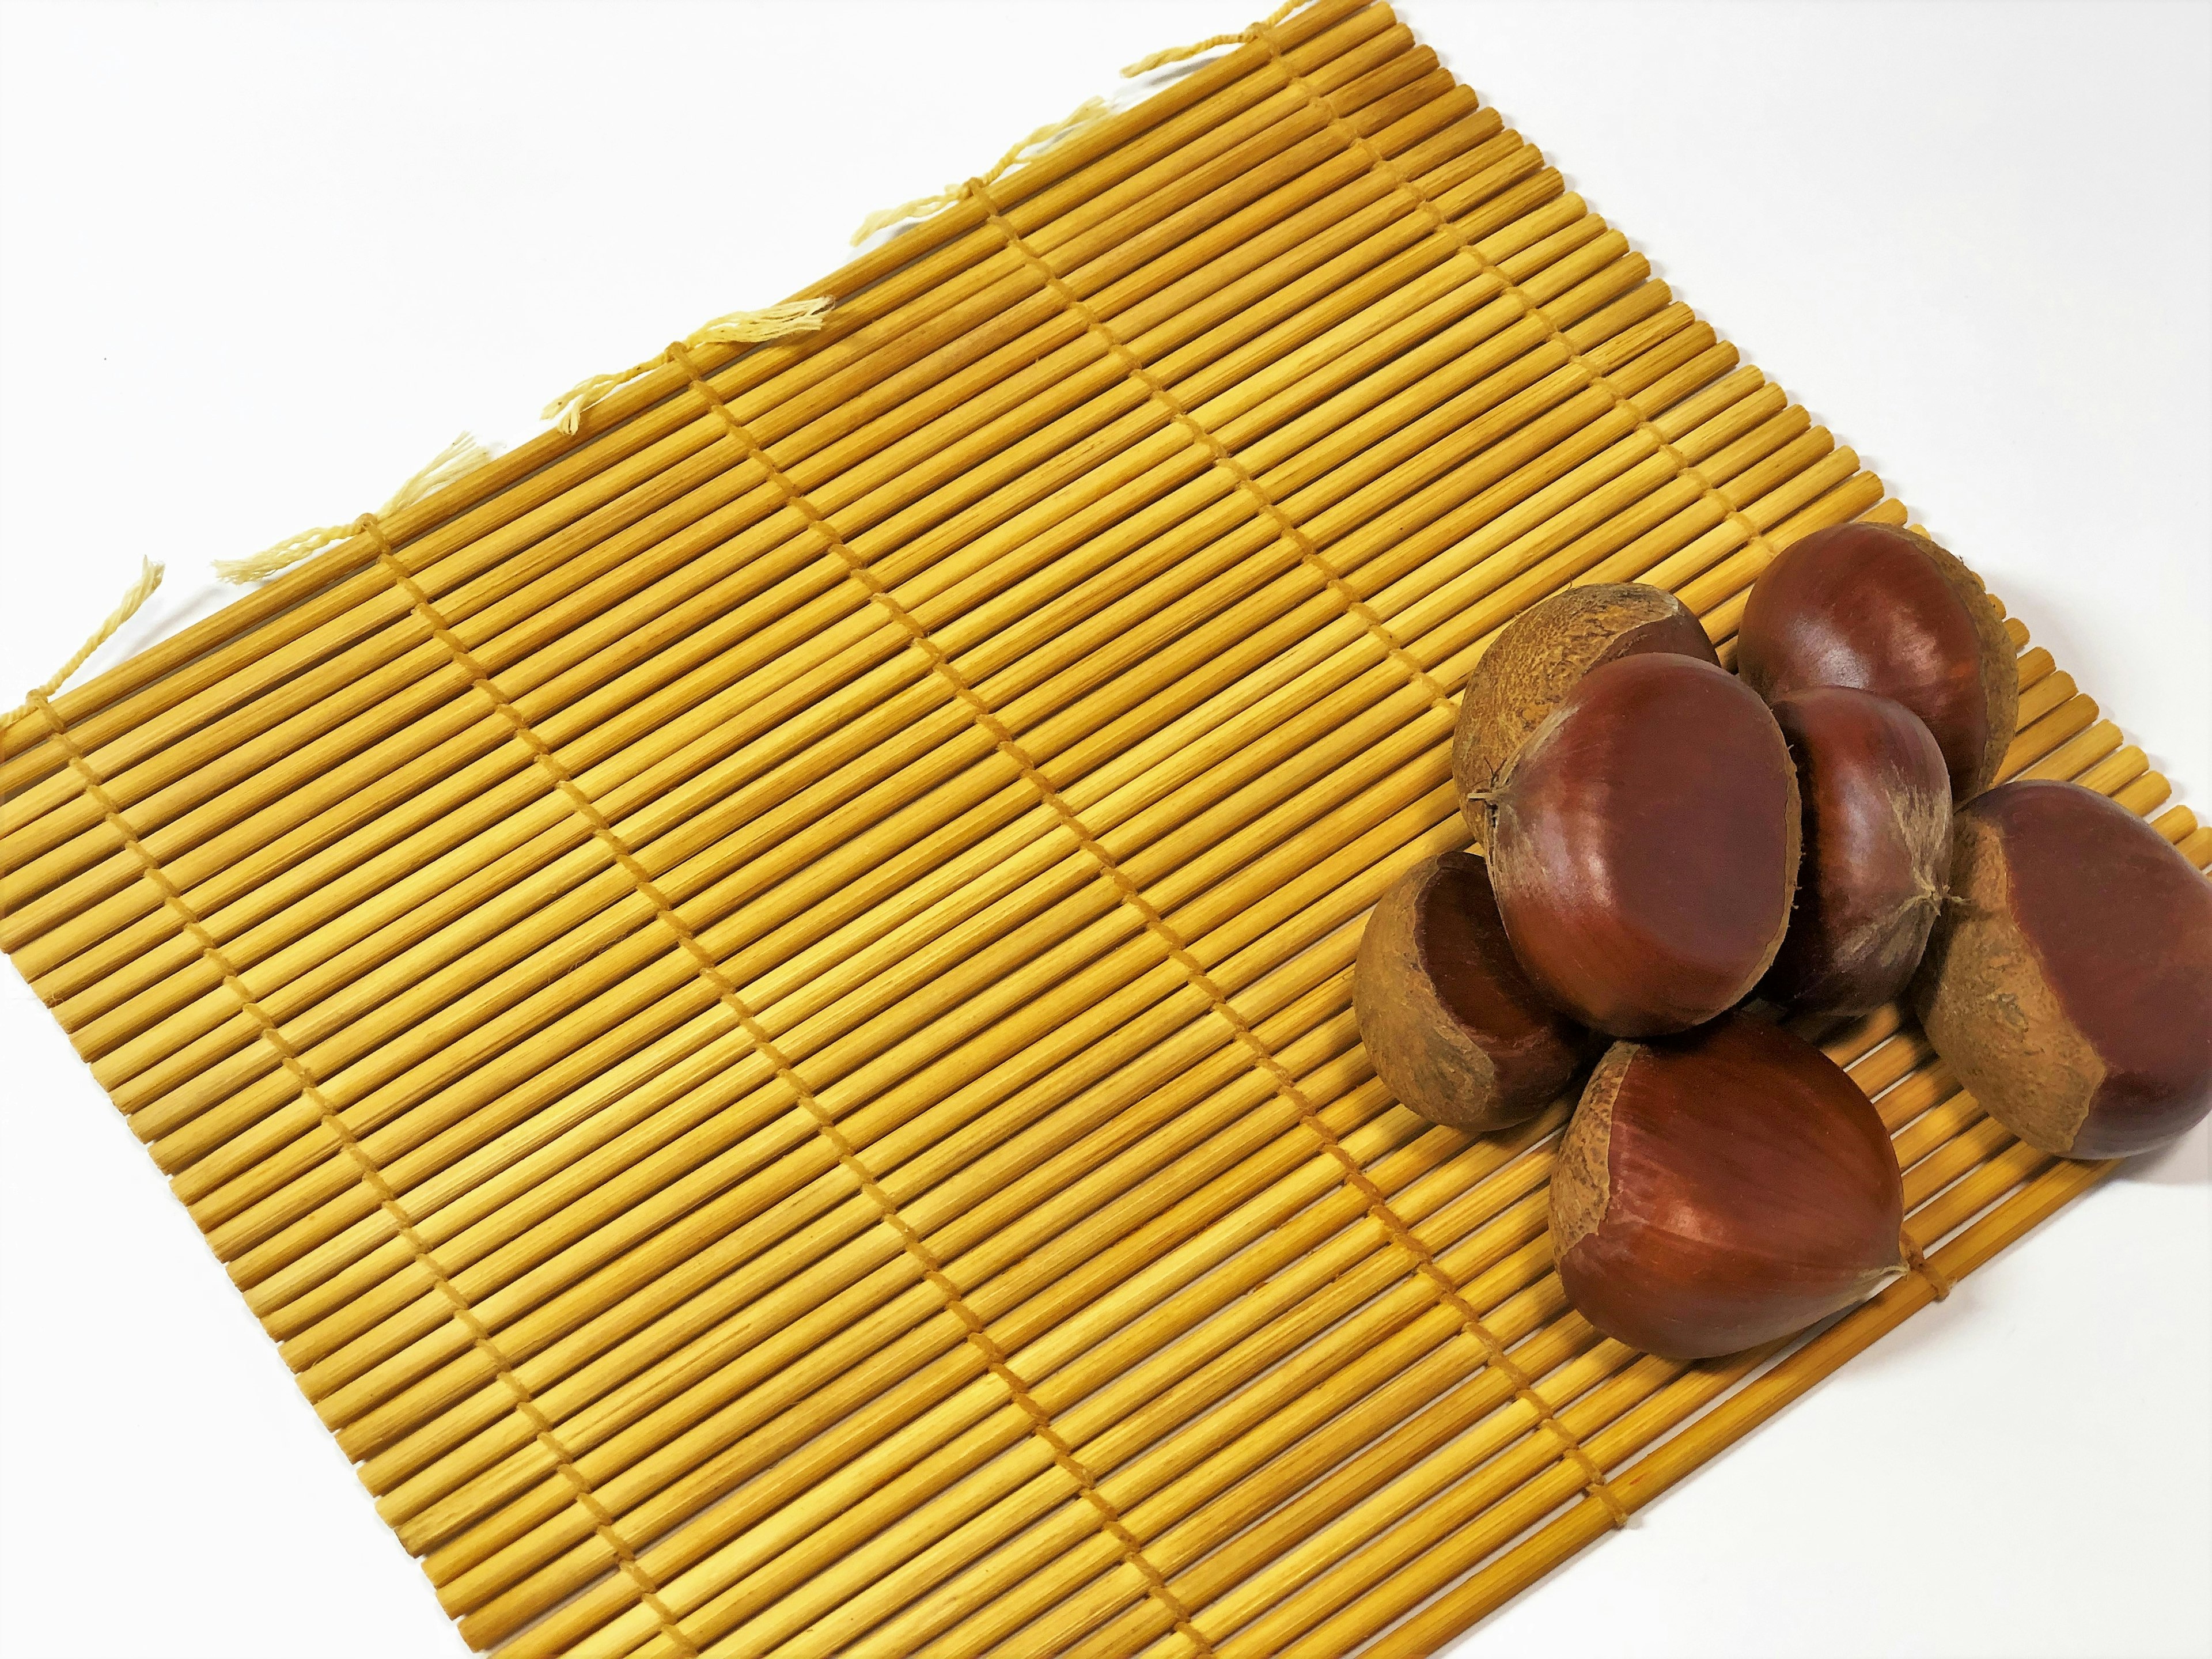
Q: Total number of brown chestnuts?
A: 7